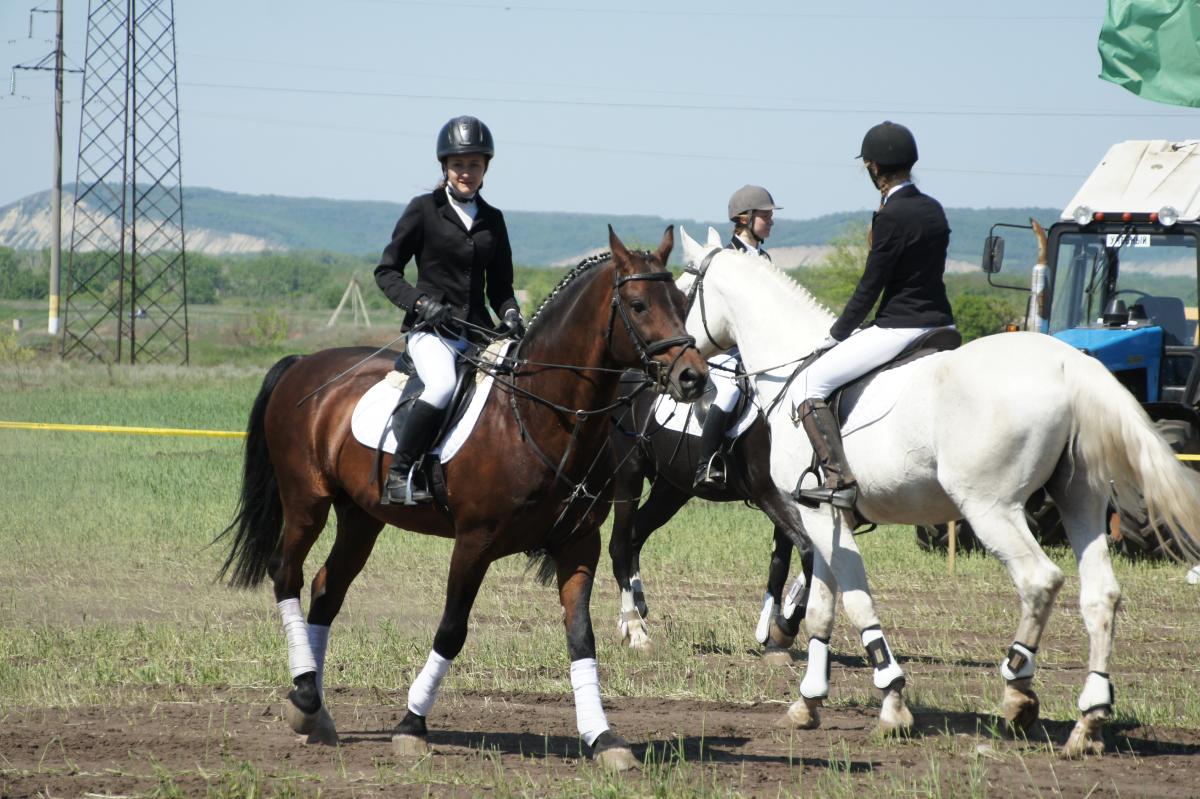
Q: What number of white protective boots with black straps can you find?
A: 4